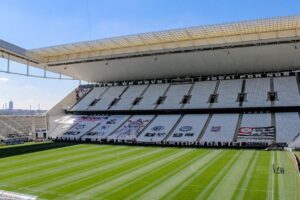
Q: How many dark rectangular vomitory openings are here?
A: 8